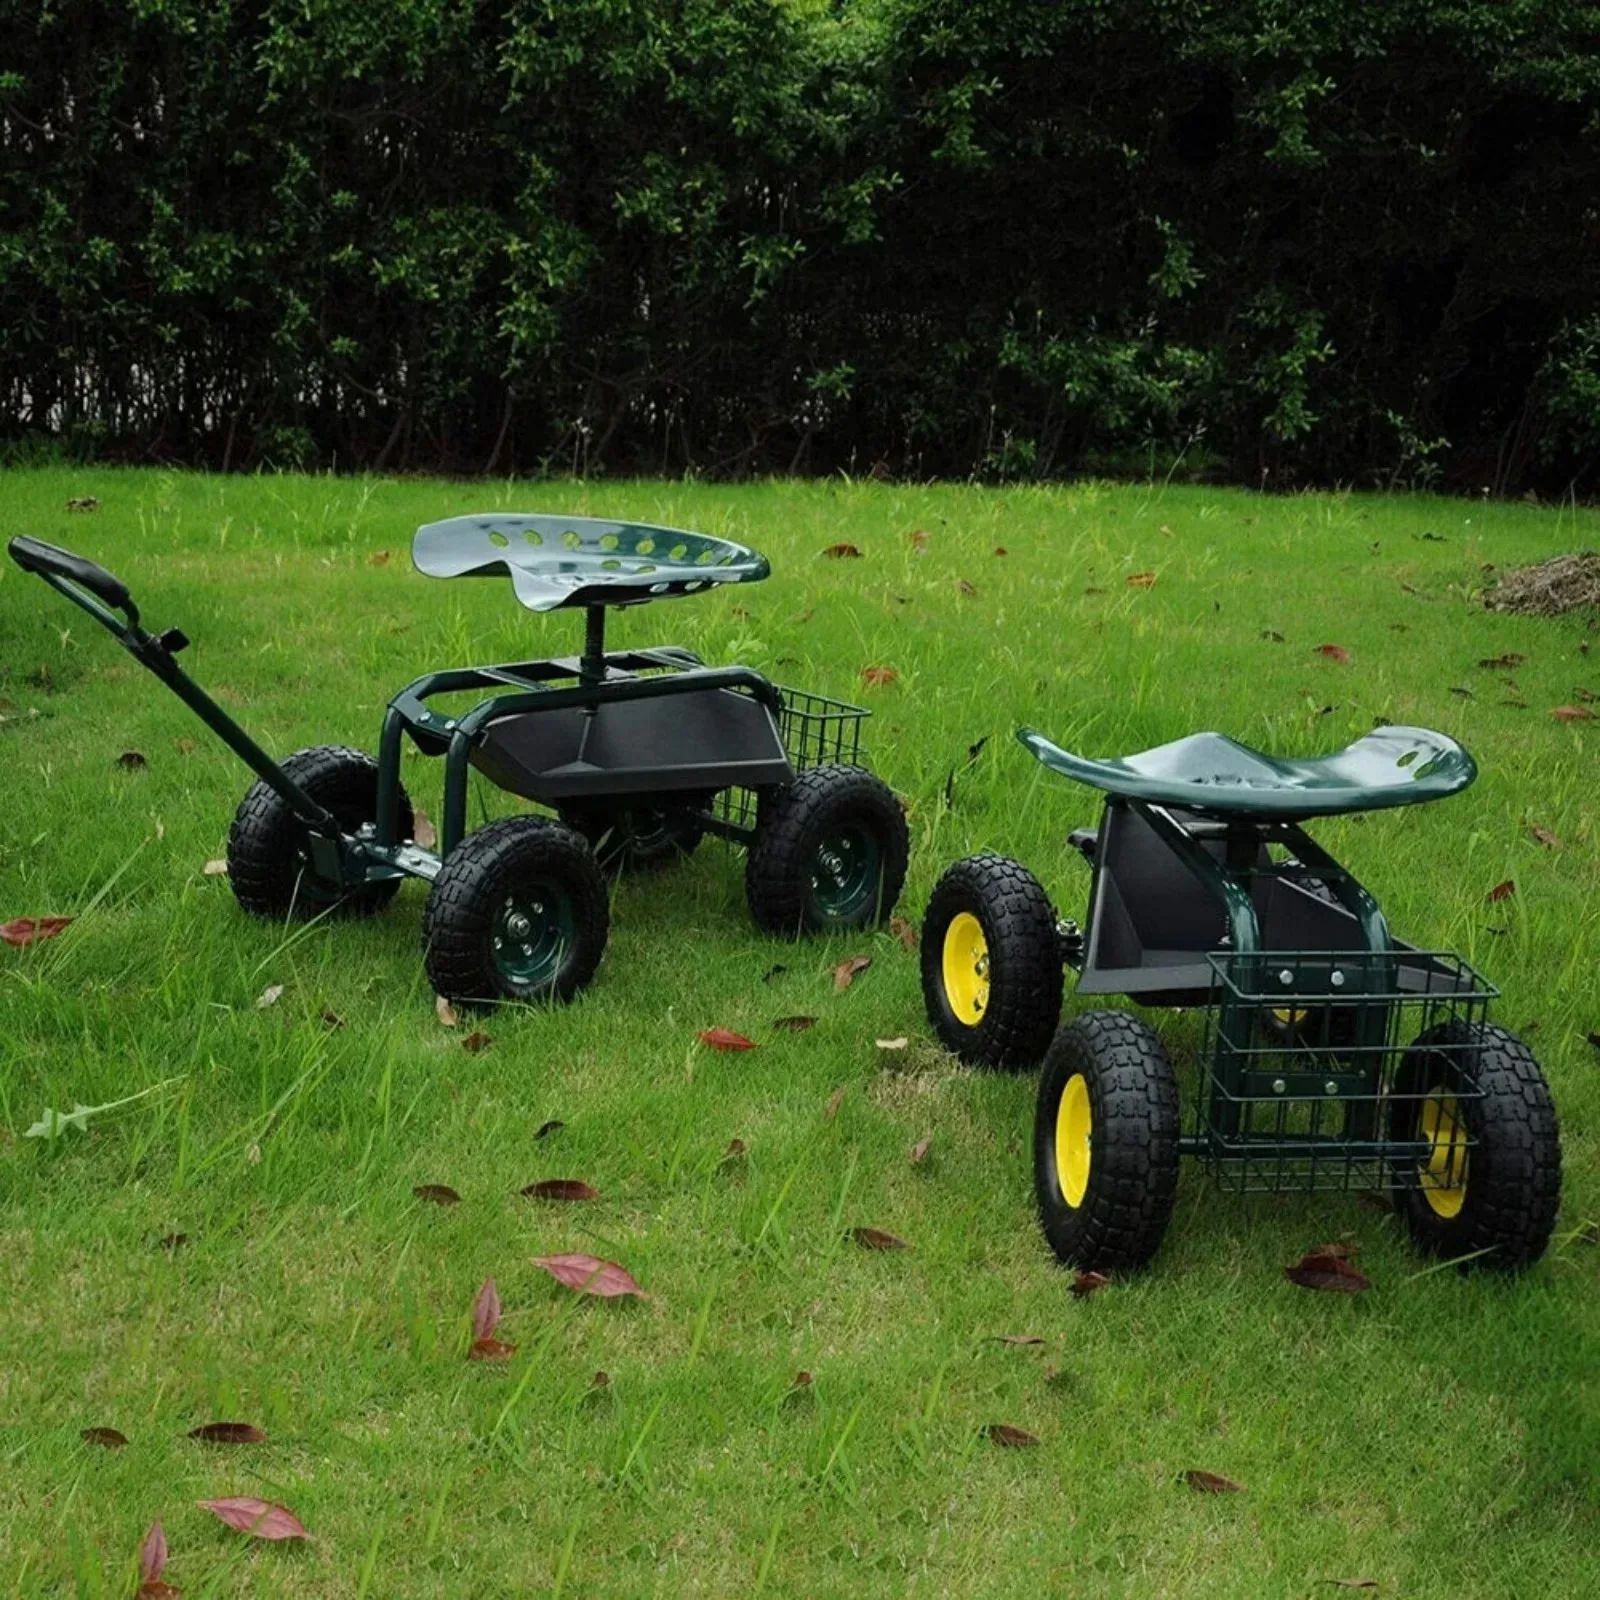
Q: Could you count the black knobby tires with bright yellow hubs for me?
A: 4